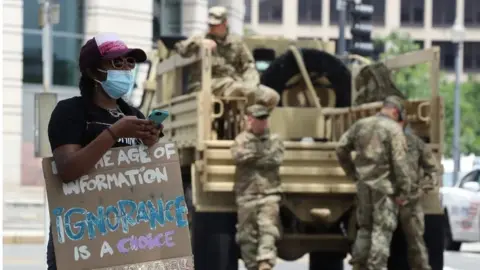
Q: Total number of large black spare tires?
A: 1